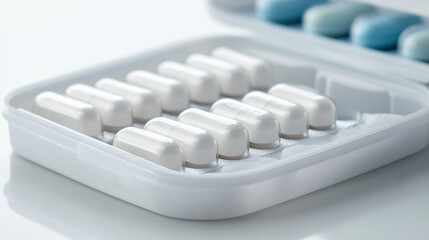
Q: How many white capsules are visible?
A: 13